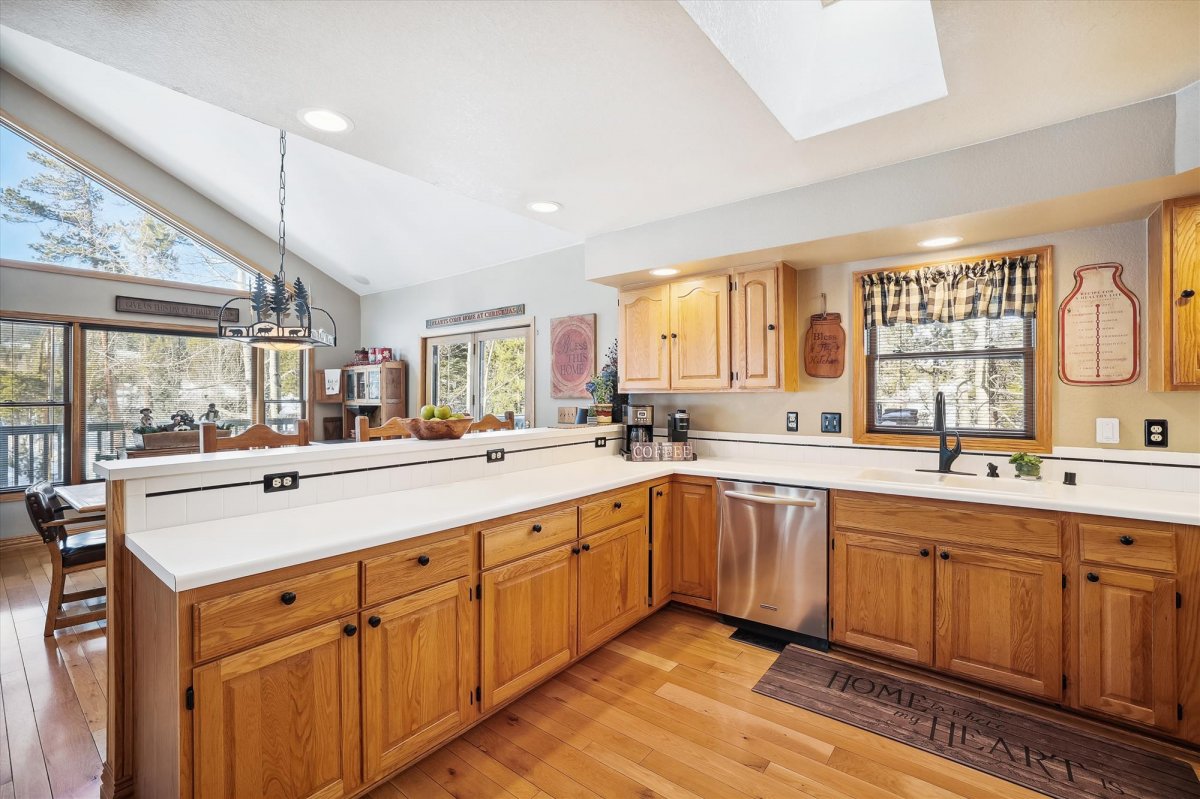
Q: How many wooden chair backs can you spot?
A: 3